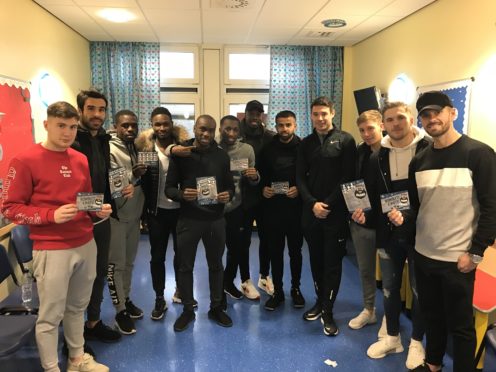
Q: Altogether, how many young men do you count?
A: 12